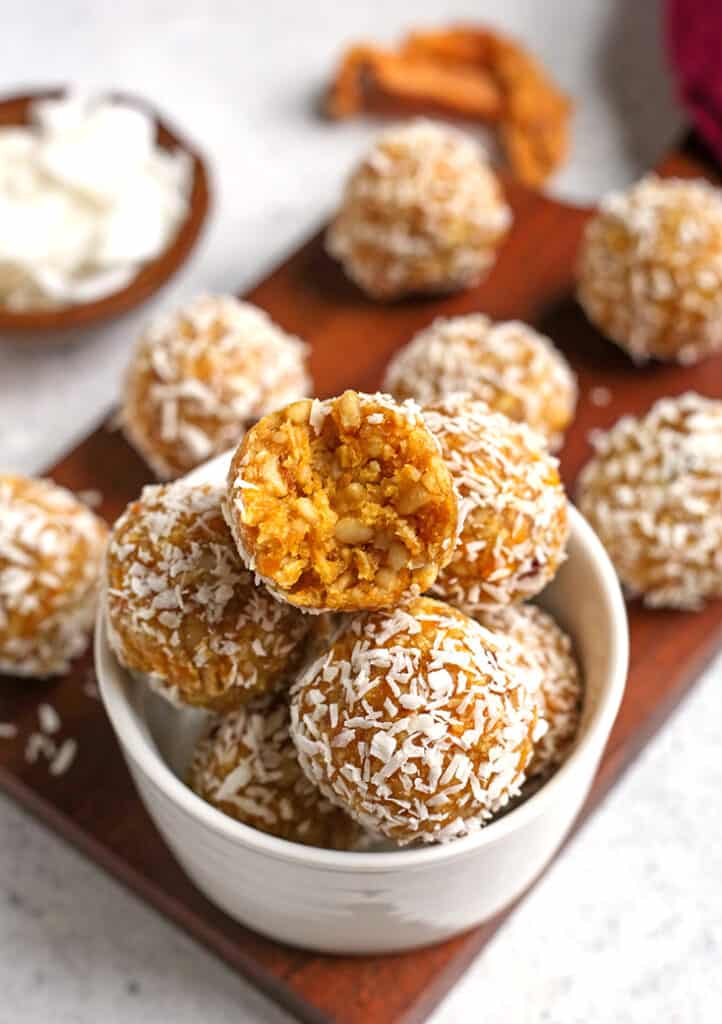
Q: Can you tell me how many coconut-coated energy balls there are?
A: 12